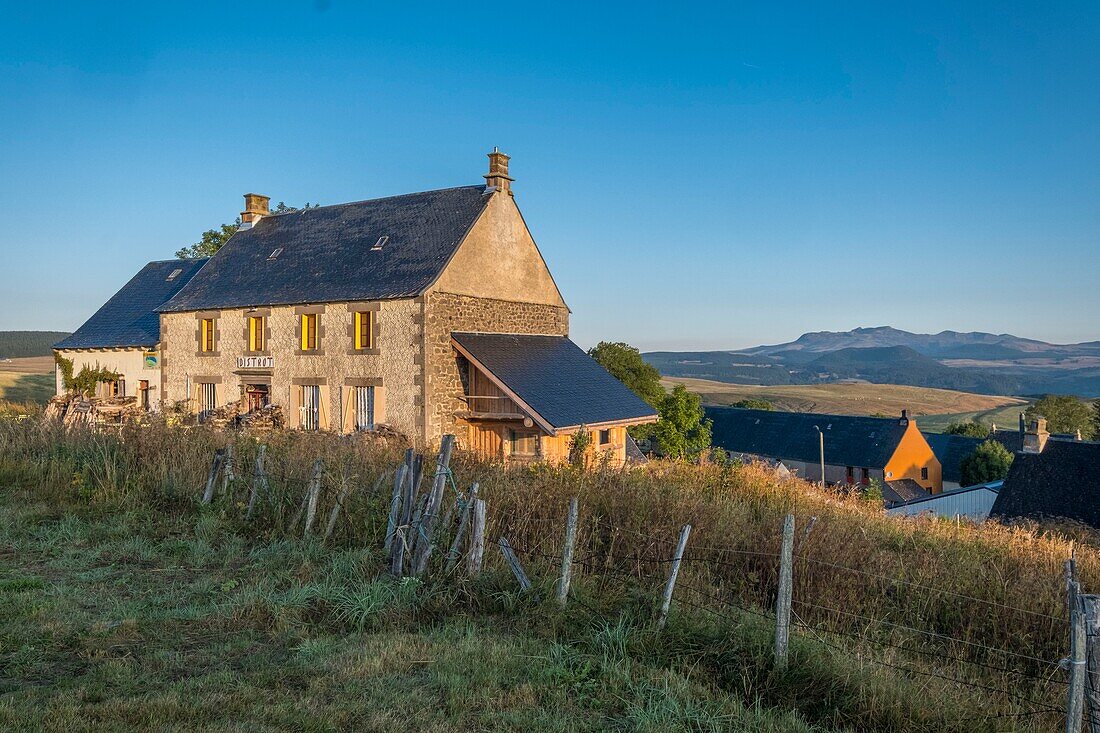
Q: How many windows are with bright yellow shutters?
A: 4